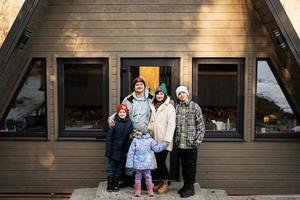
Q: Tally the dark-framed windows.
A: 4